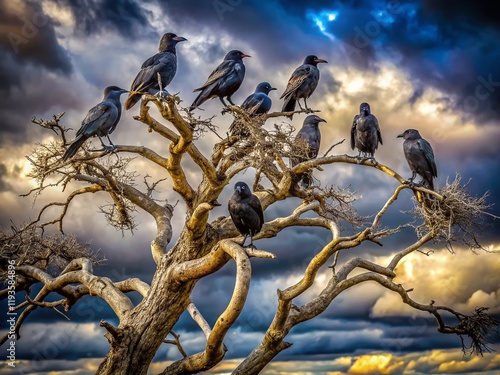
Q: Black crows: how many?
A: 9